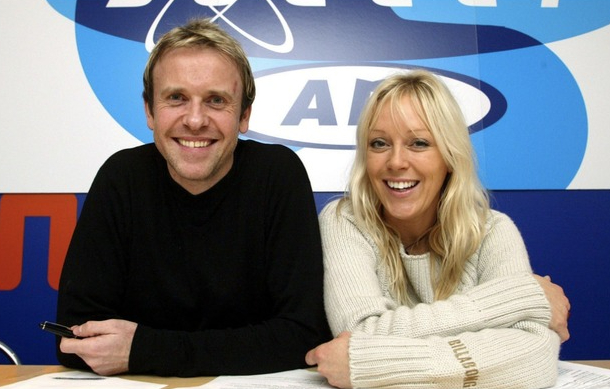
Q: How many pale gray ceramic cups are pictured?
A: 0